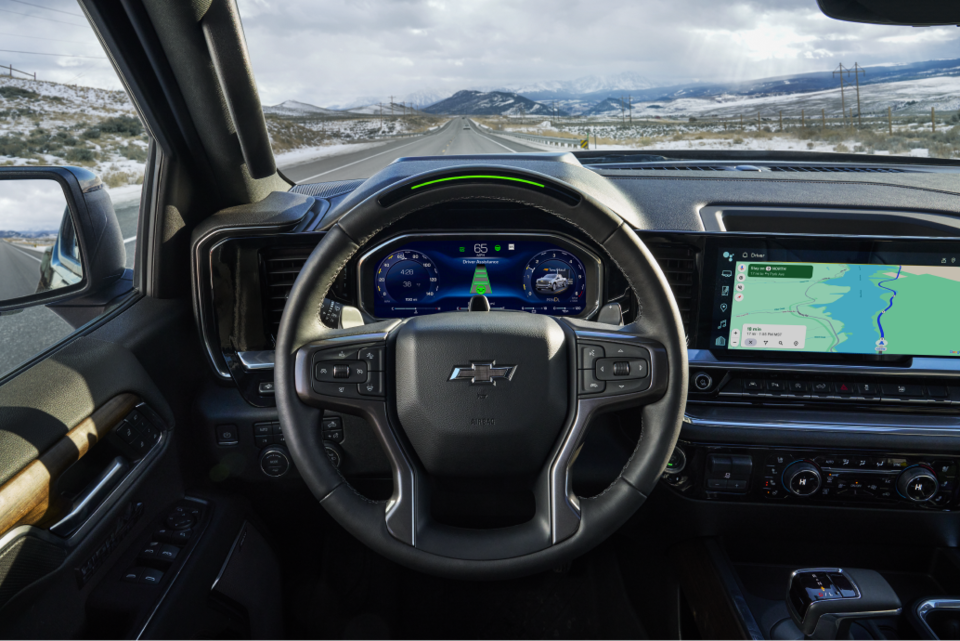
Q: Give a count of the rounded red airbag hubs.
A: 0